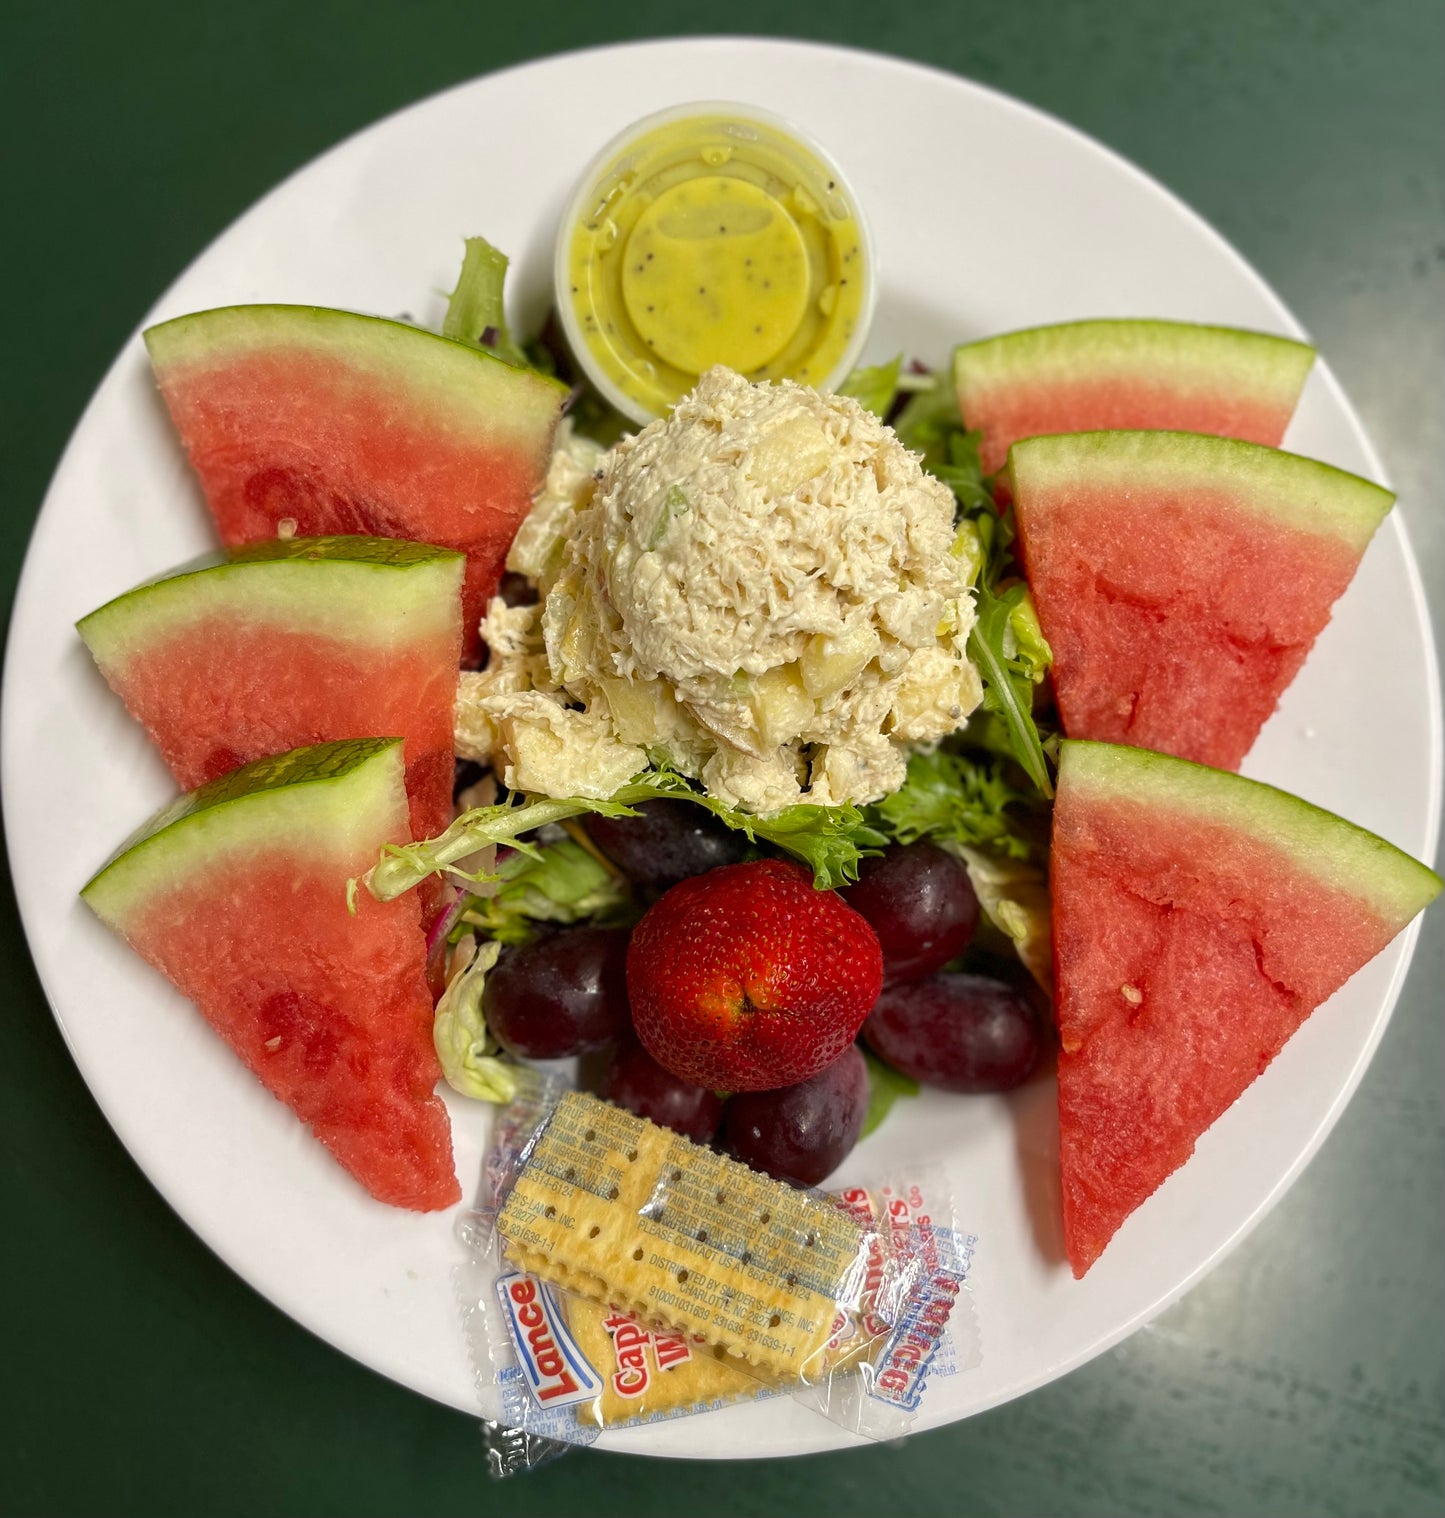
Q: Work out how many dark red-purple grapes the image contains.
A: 6